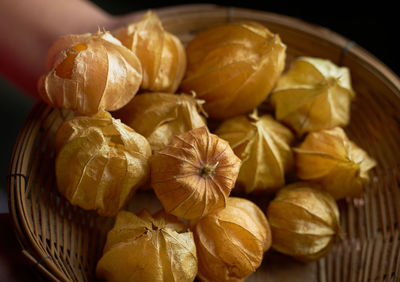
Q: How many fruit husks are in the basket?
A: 12